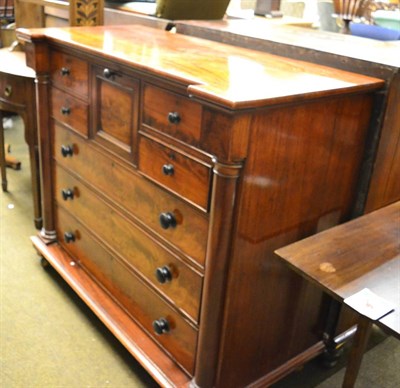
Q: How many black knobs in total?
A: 11